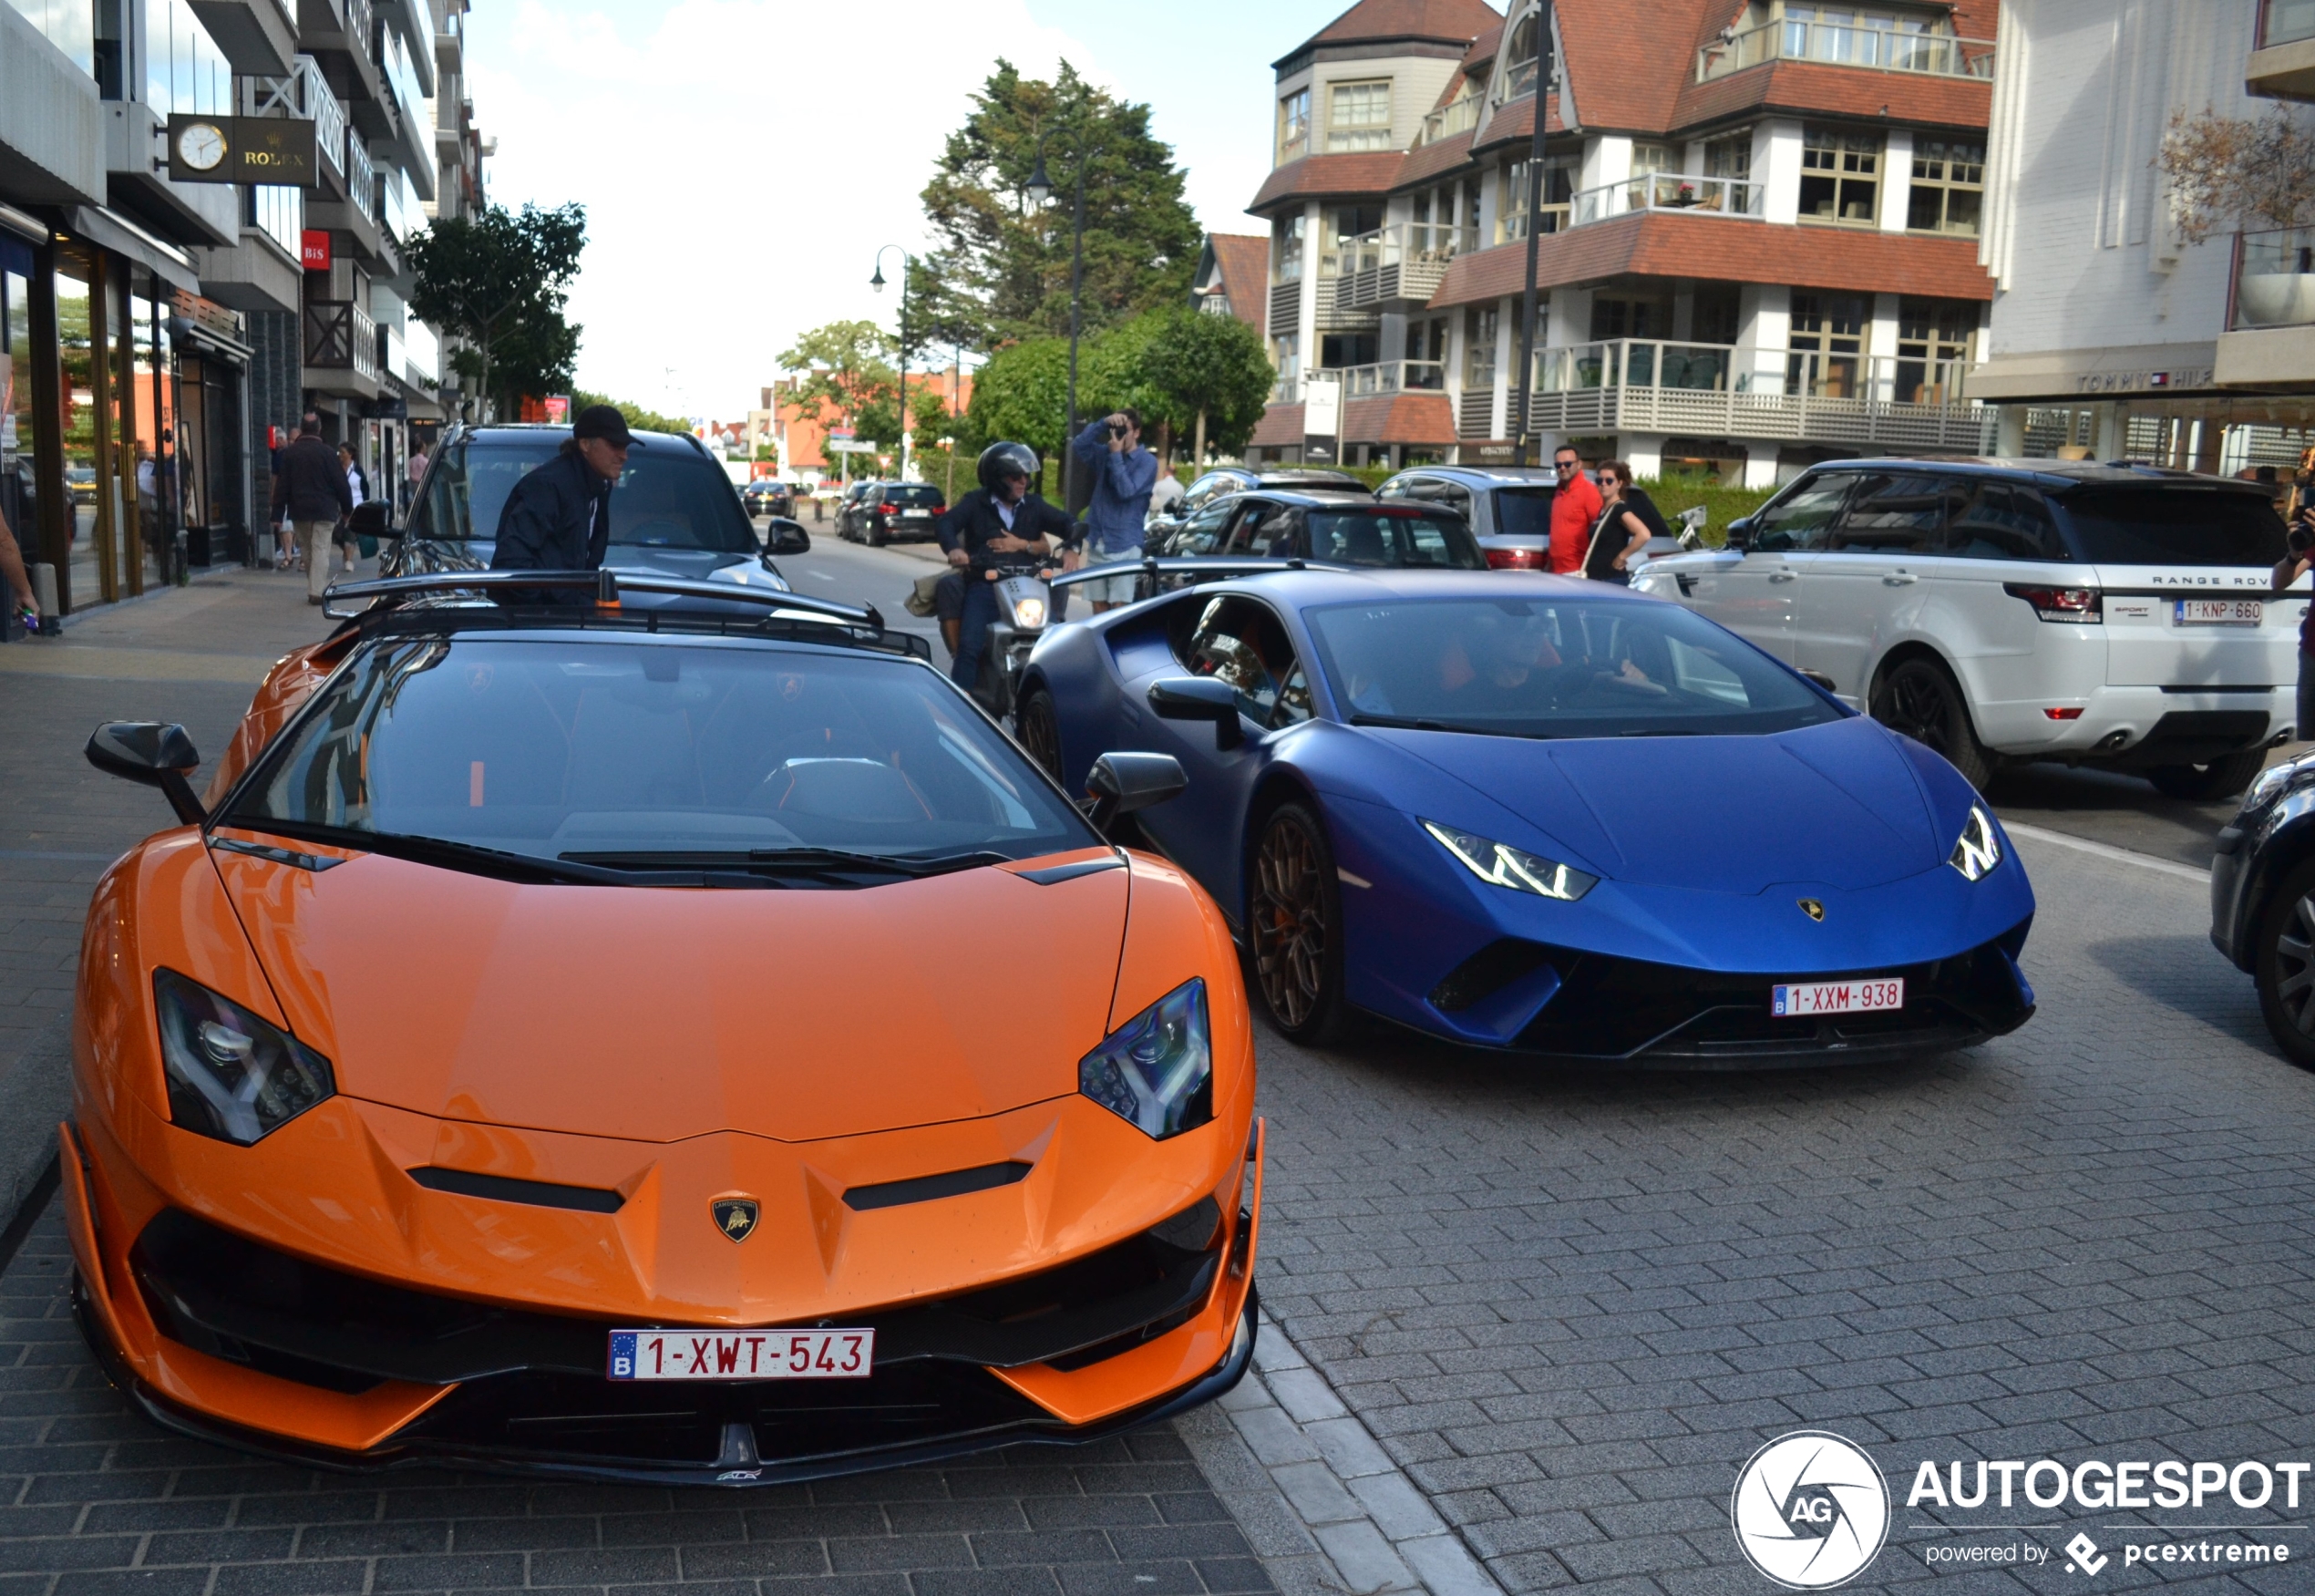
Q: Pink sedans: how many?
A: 0